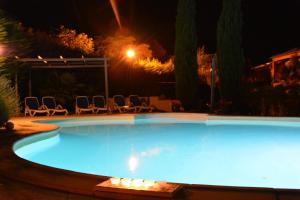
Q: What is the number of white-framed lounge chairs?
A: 6